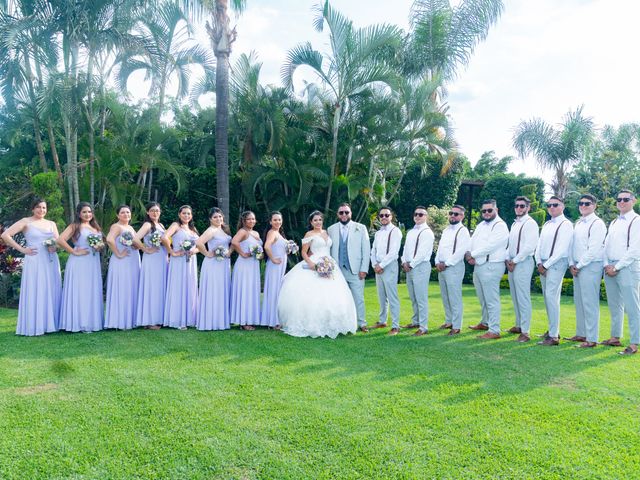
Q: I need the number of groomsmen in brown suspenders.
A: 8